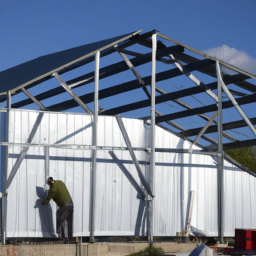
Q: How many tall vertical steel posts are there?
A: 4